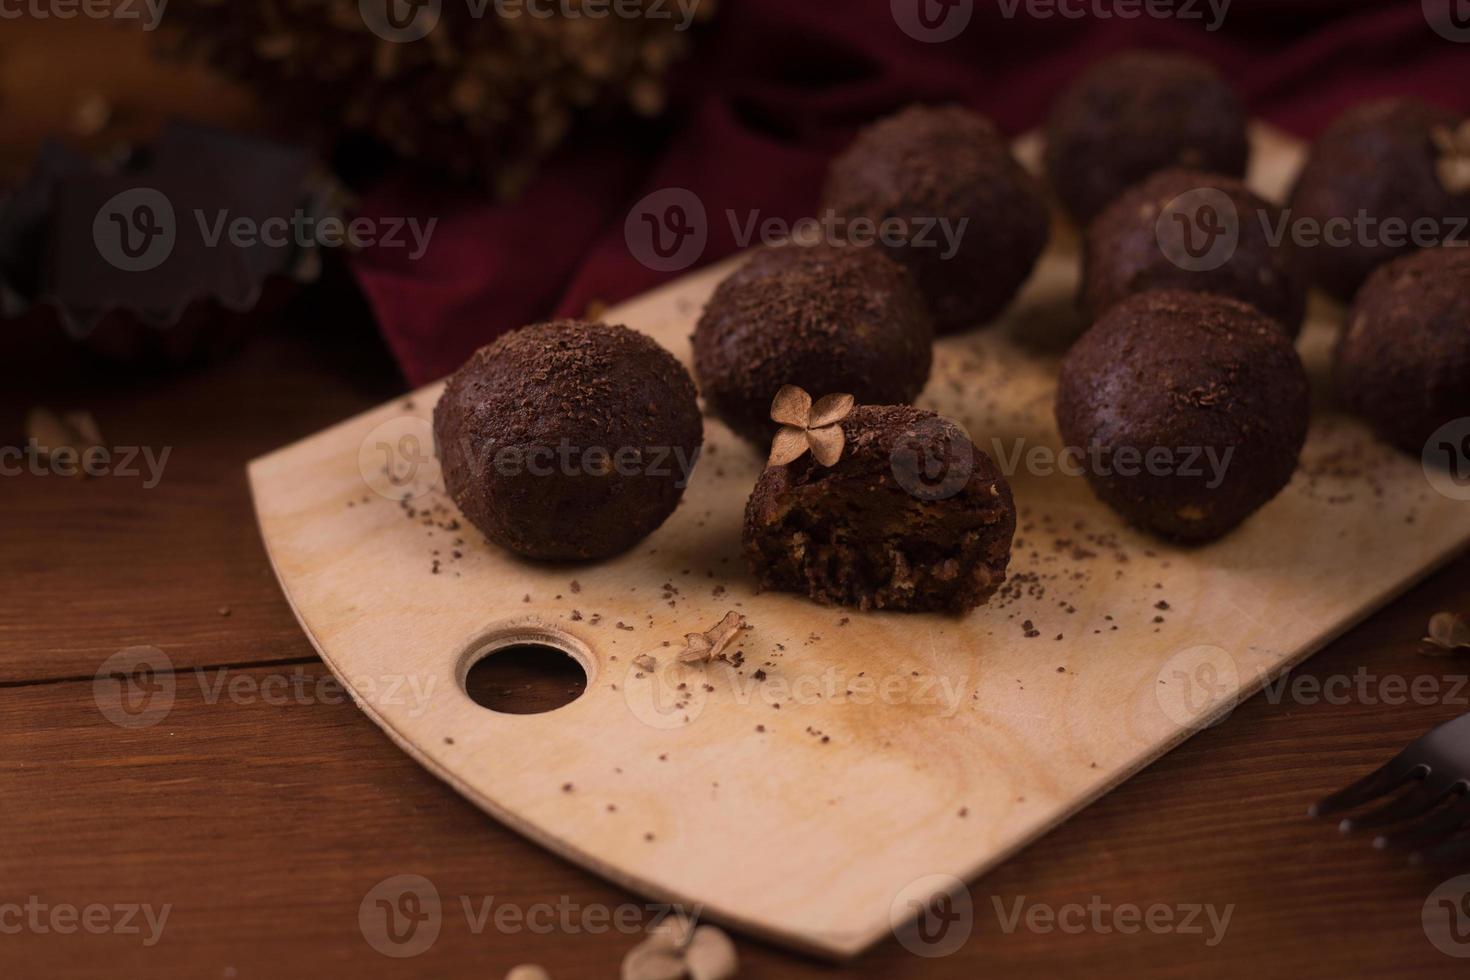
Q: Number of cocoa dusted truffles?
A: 9